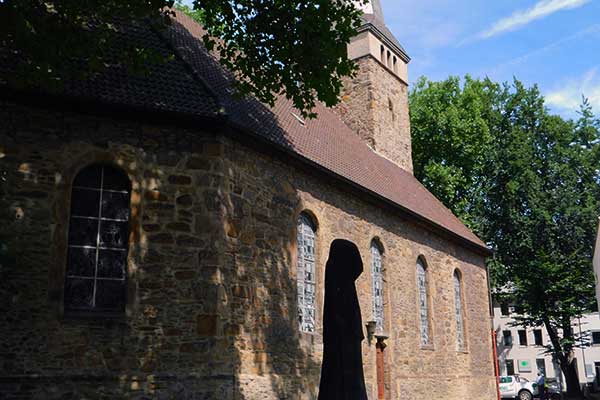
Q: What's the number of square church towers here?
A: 1